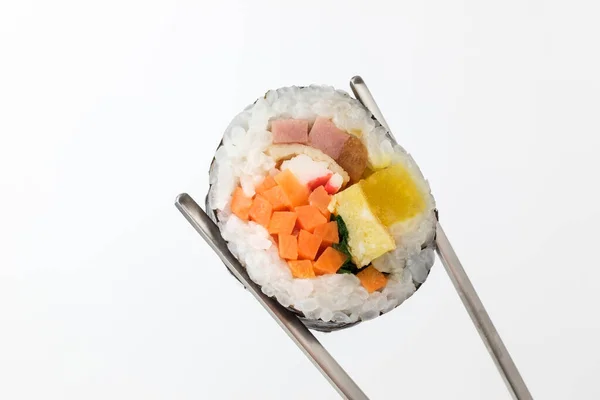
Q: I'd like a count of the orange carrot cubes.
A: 14